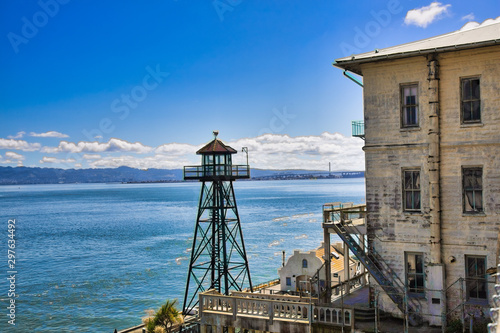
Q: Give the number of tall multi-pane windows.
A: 6